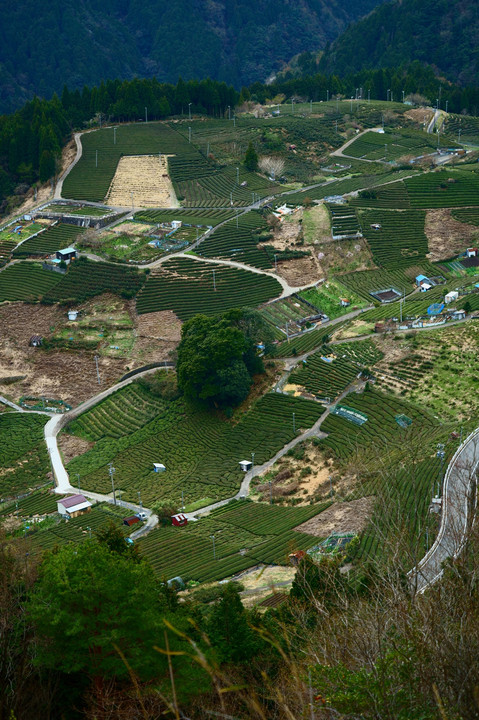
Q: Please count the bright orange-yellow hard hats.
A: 0